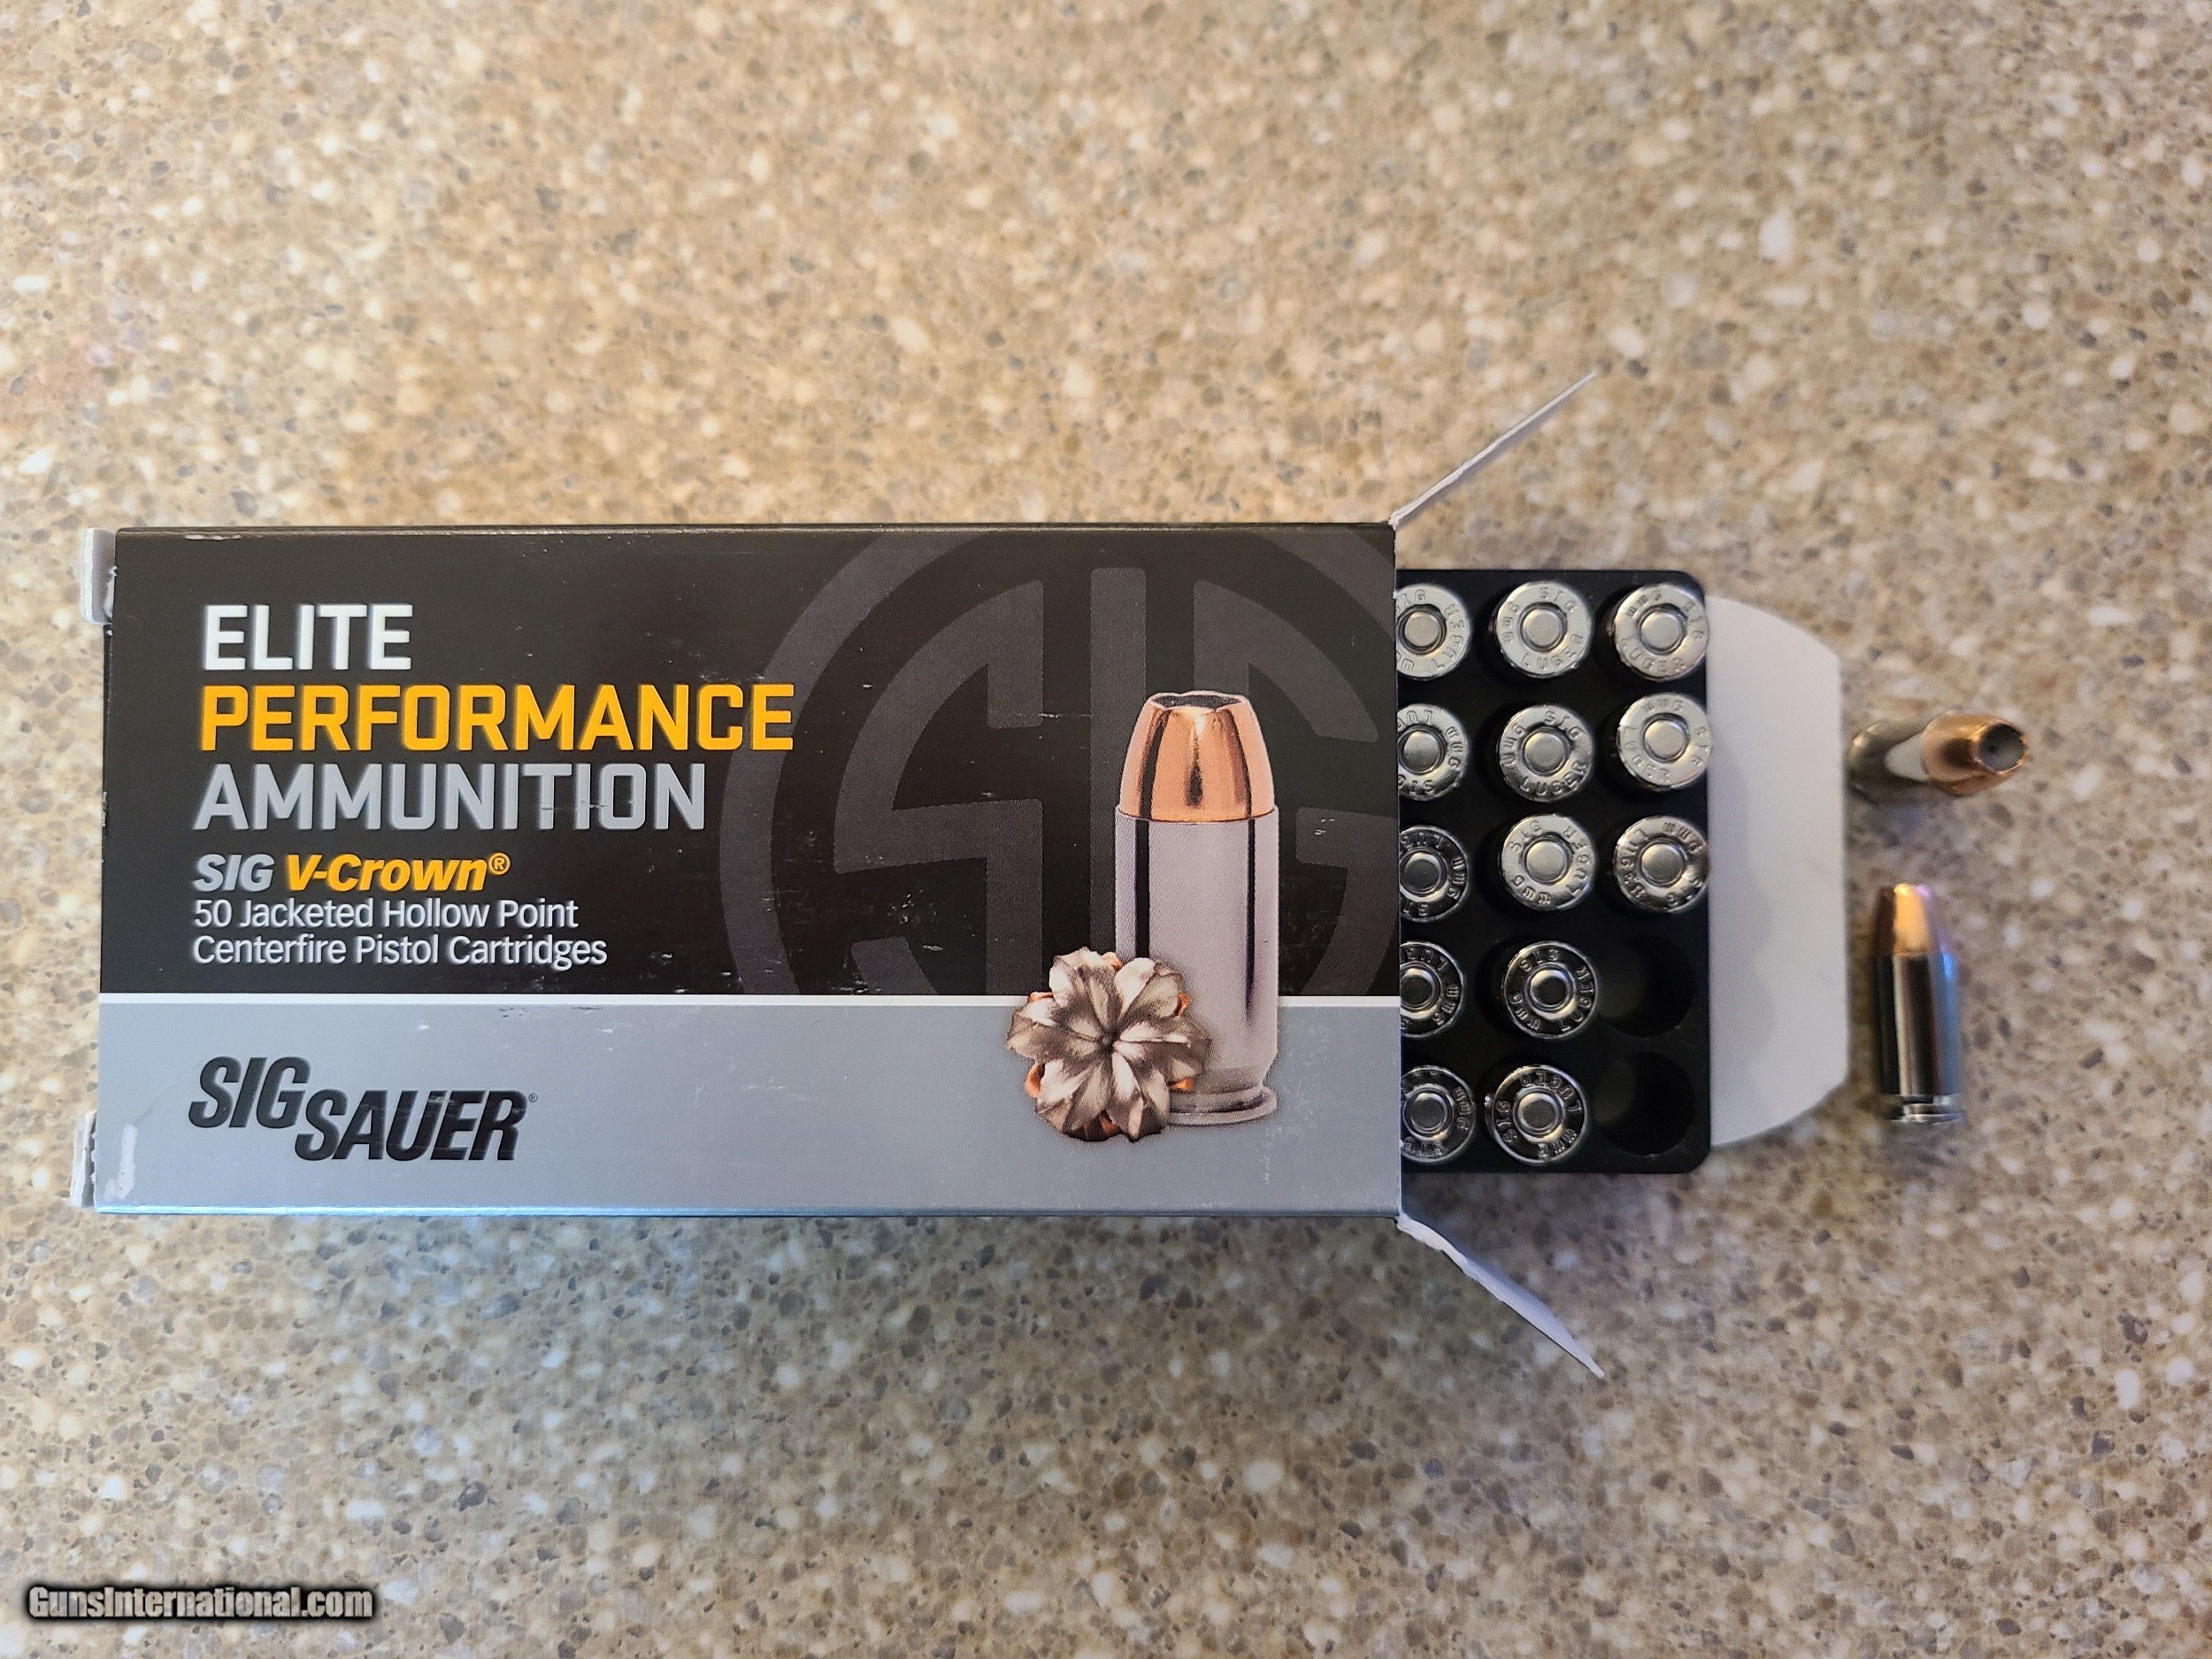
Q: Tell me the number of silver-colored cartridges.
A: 15